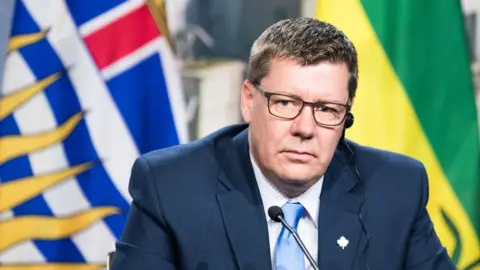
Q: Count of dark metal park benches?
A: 0